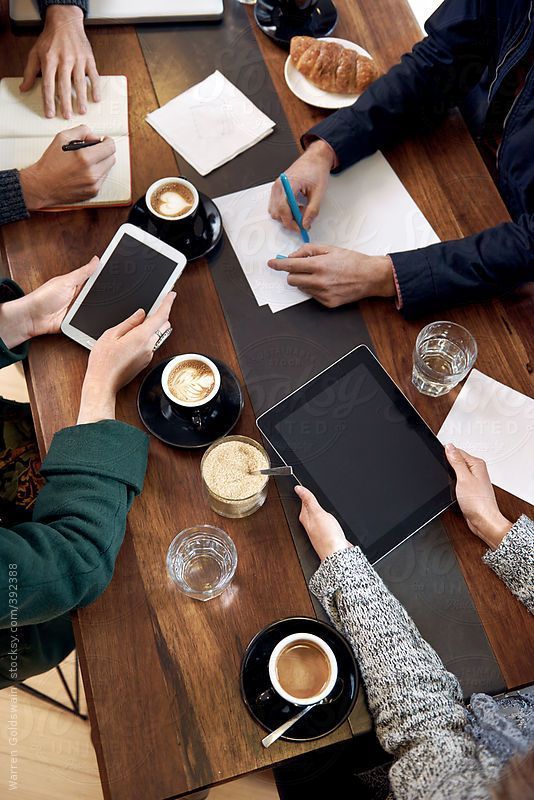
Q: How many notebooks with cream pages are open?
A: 1